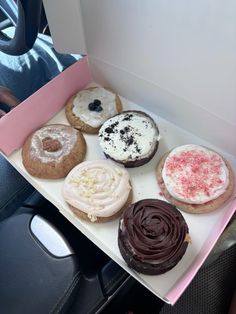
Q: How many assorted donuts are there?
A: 6